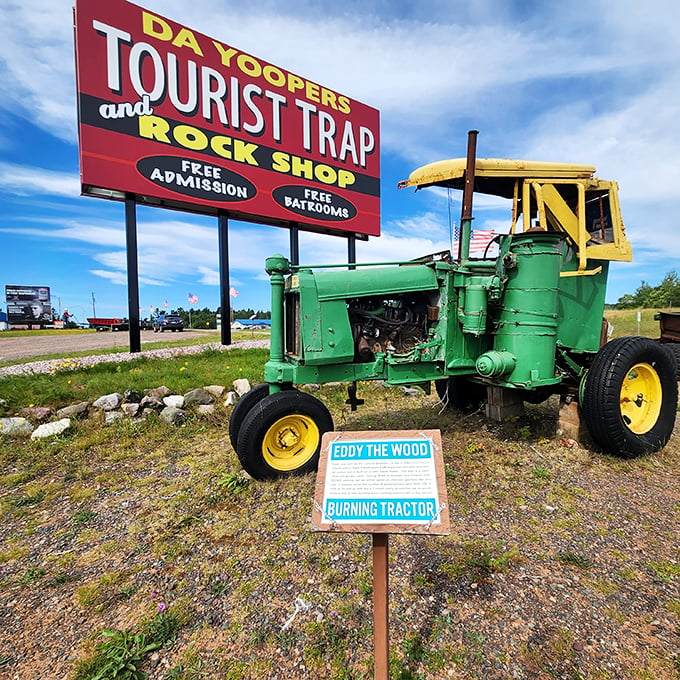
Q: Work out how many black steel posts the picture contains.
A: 4